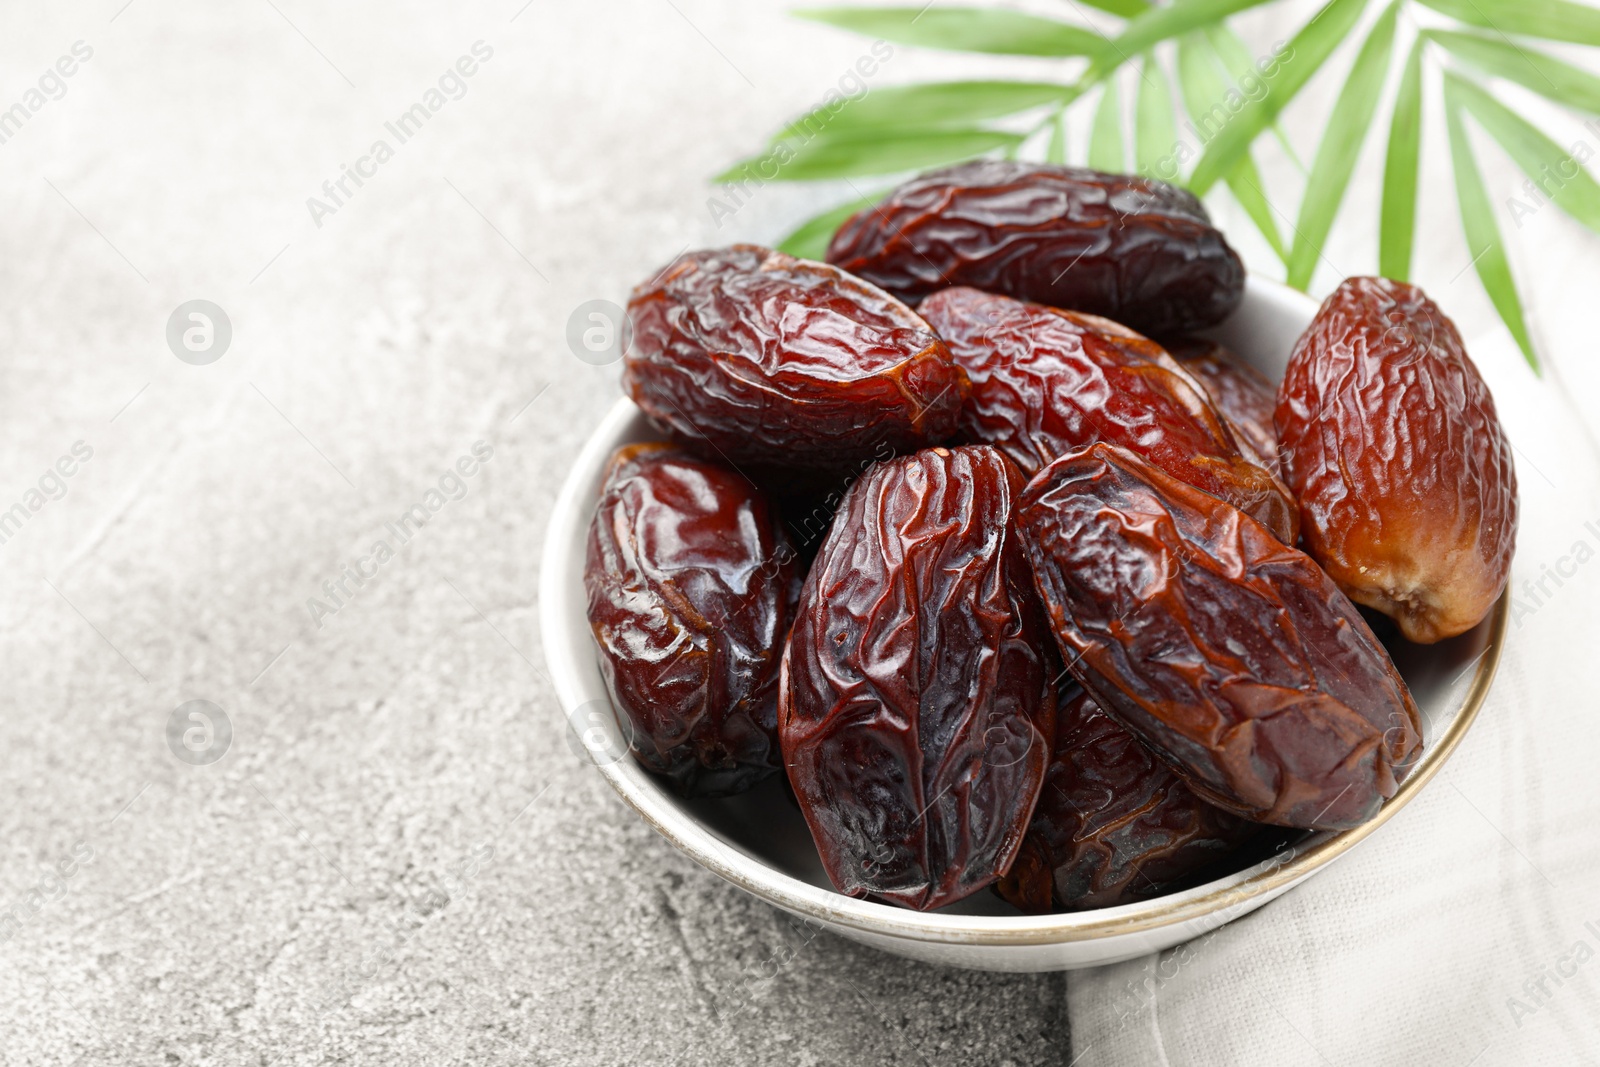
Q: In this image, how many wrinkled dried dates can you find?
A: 9